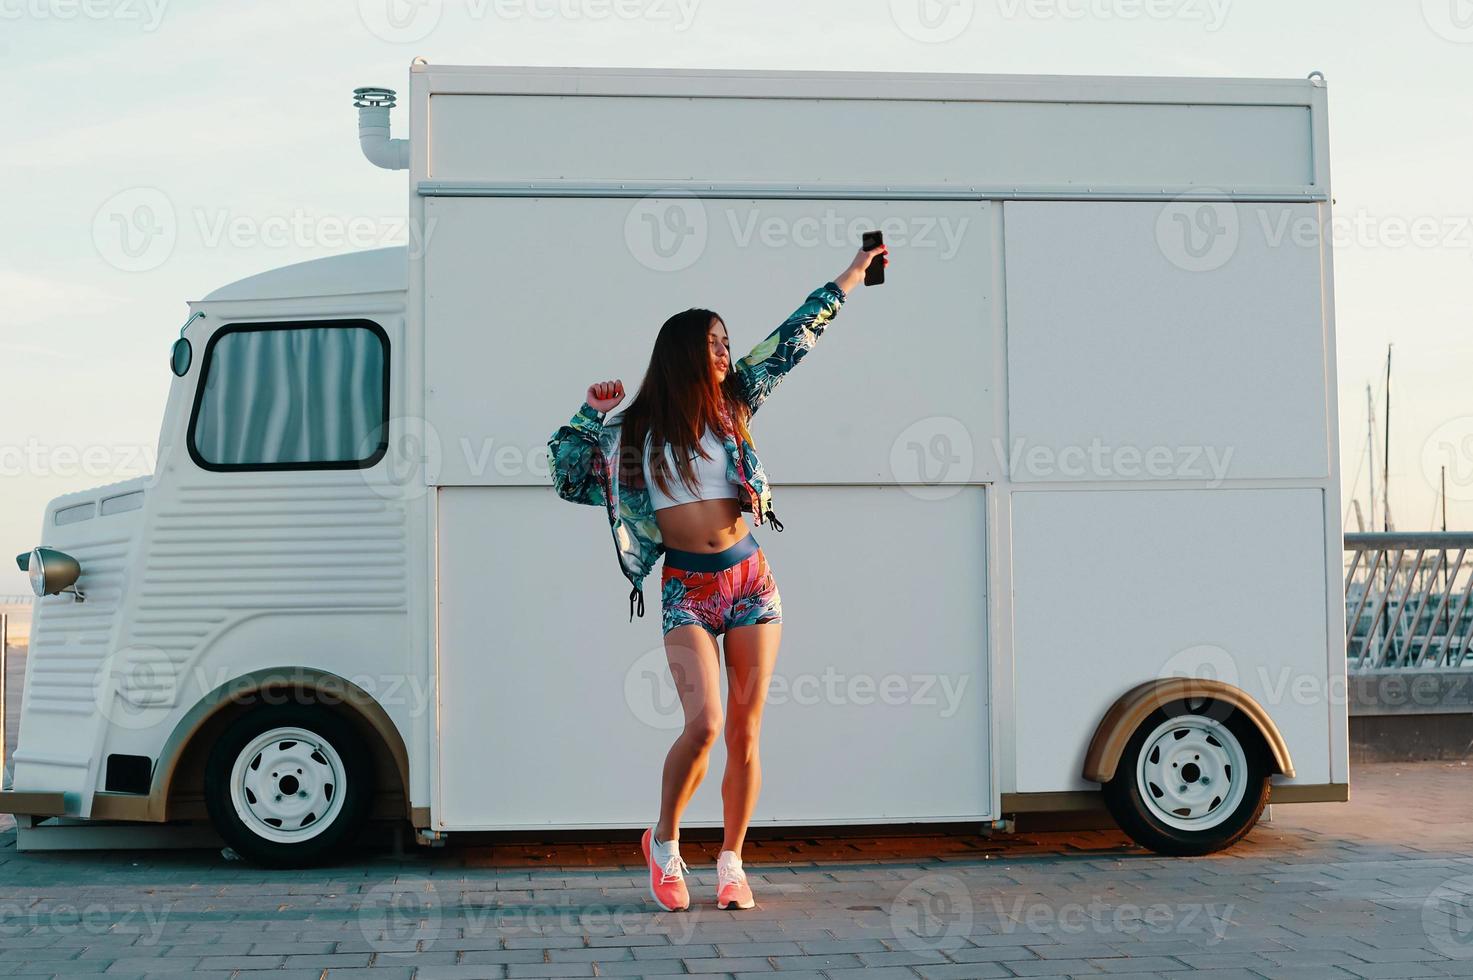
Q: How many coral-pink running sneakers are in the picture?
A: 2